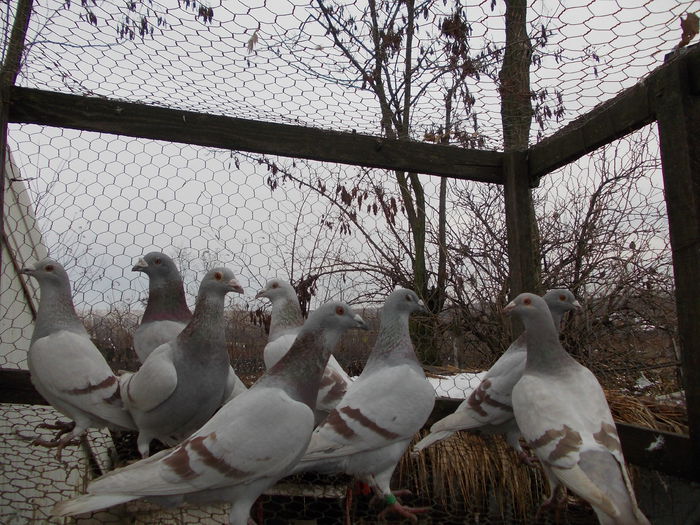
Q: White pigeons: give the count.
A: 8